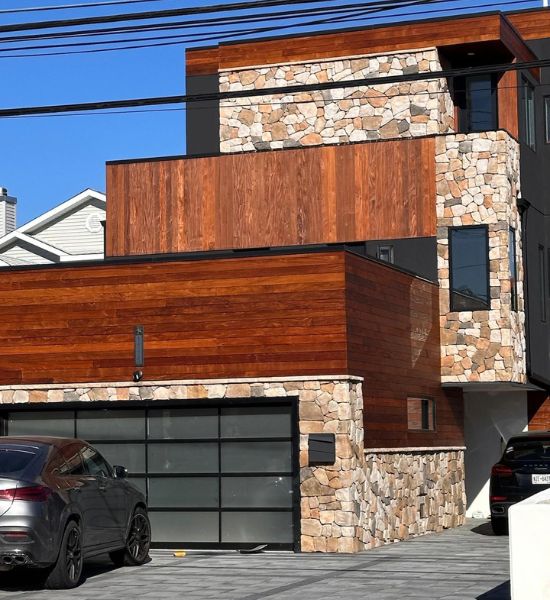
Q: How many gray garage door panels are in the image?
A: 12